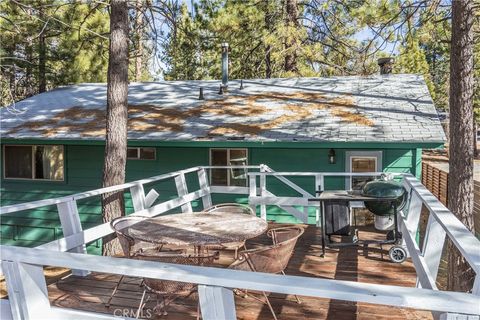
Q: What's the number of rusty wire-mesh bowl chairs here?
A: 4